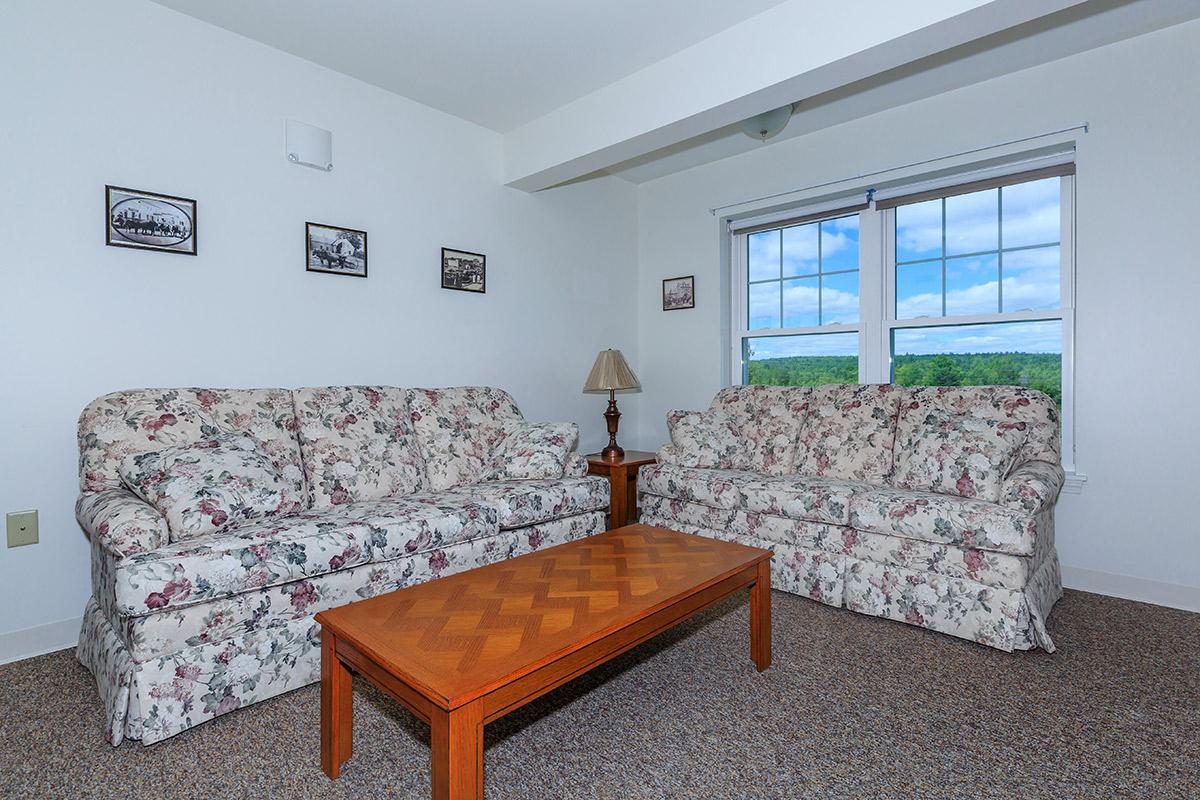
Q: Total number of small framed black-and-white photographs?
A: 4